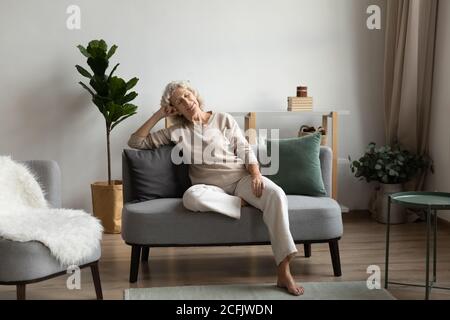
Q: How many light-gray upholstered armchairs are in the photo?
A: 1